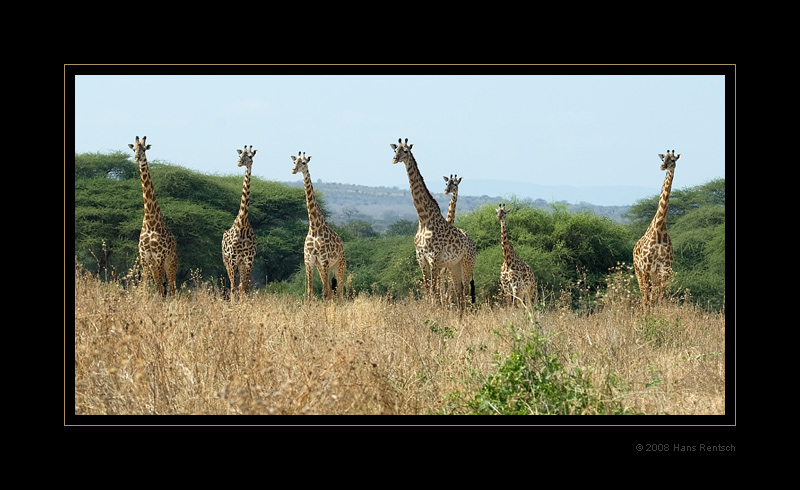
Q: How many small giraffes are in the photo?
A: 1